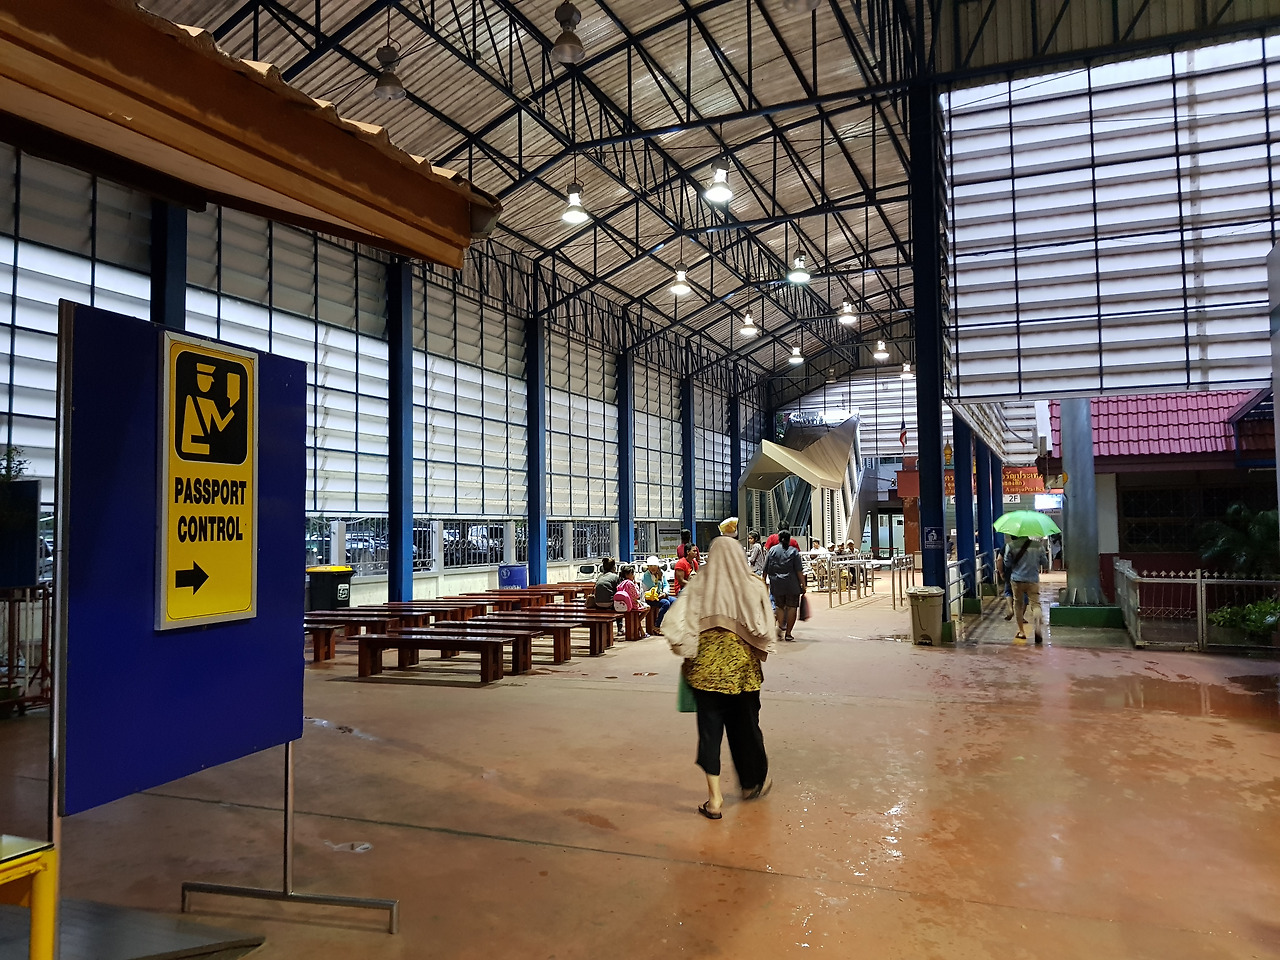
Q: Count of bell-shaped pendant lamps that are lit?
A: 9